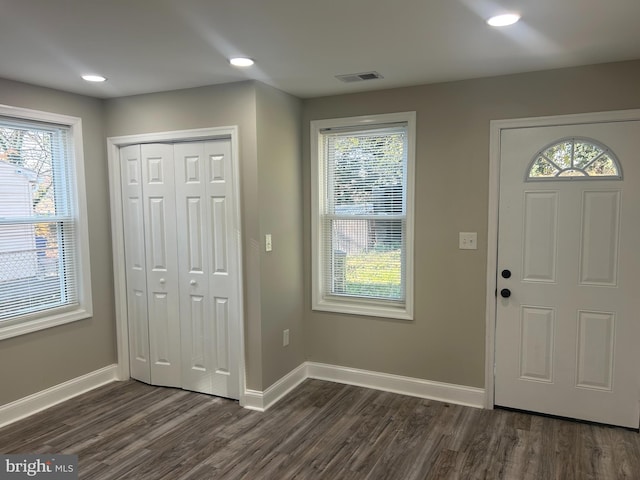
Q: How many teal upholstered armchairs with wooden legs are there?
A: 0